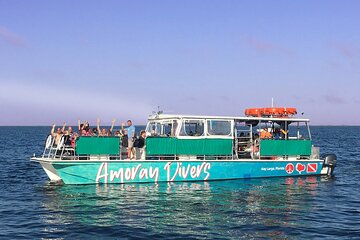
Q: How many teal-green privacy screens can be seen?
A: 3